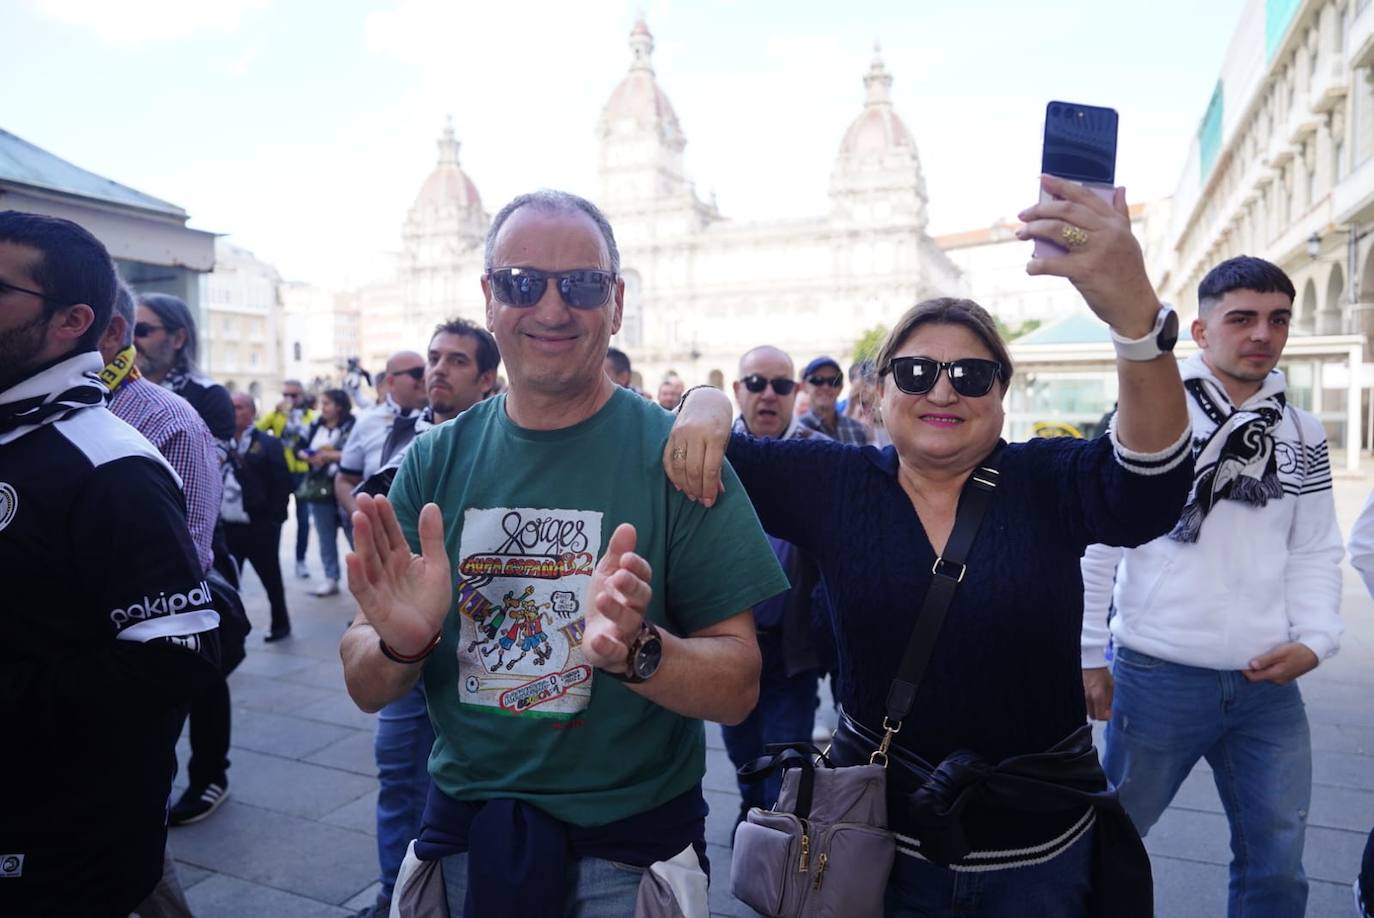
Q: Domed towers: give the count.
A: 3